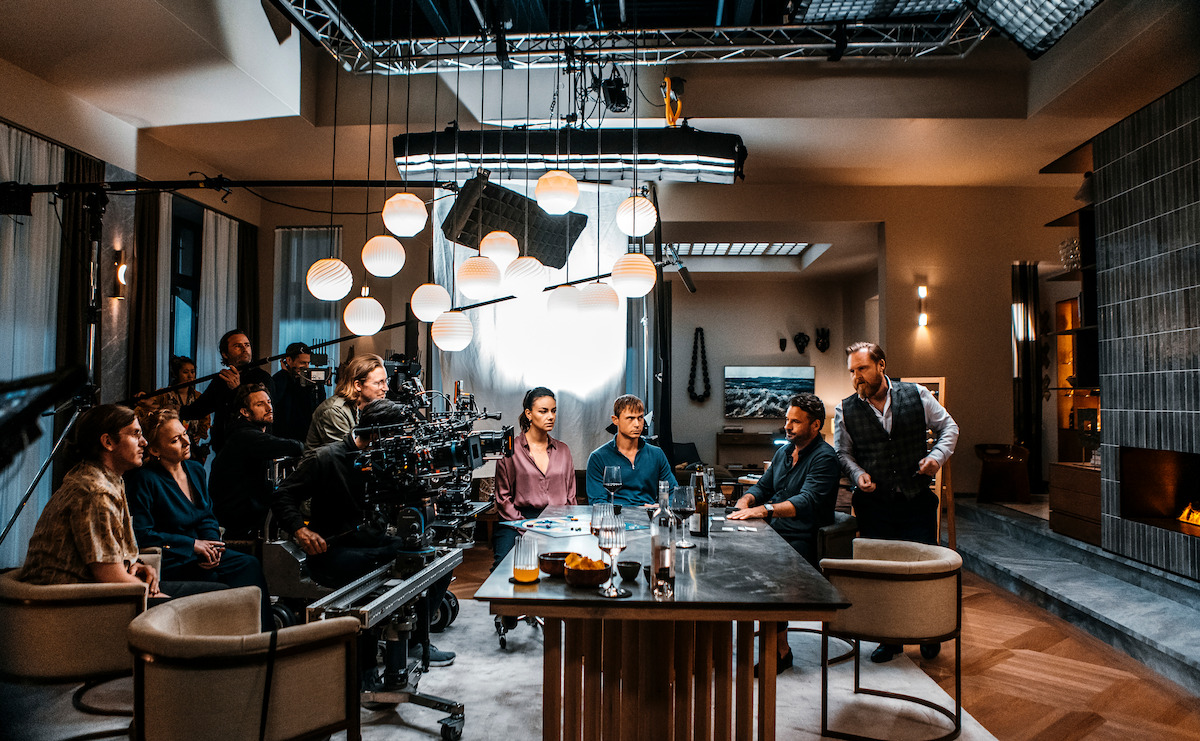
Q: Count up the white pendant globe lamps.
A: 14